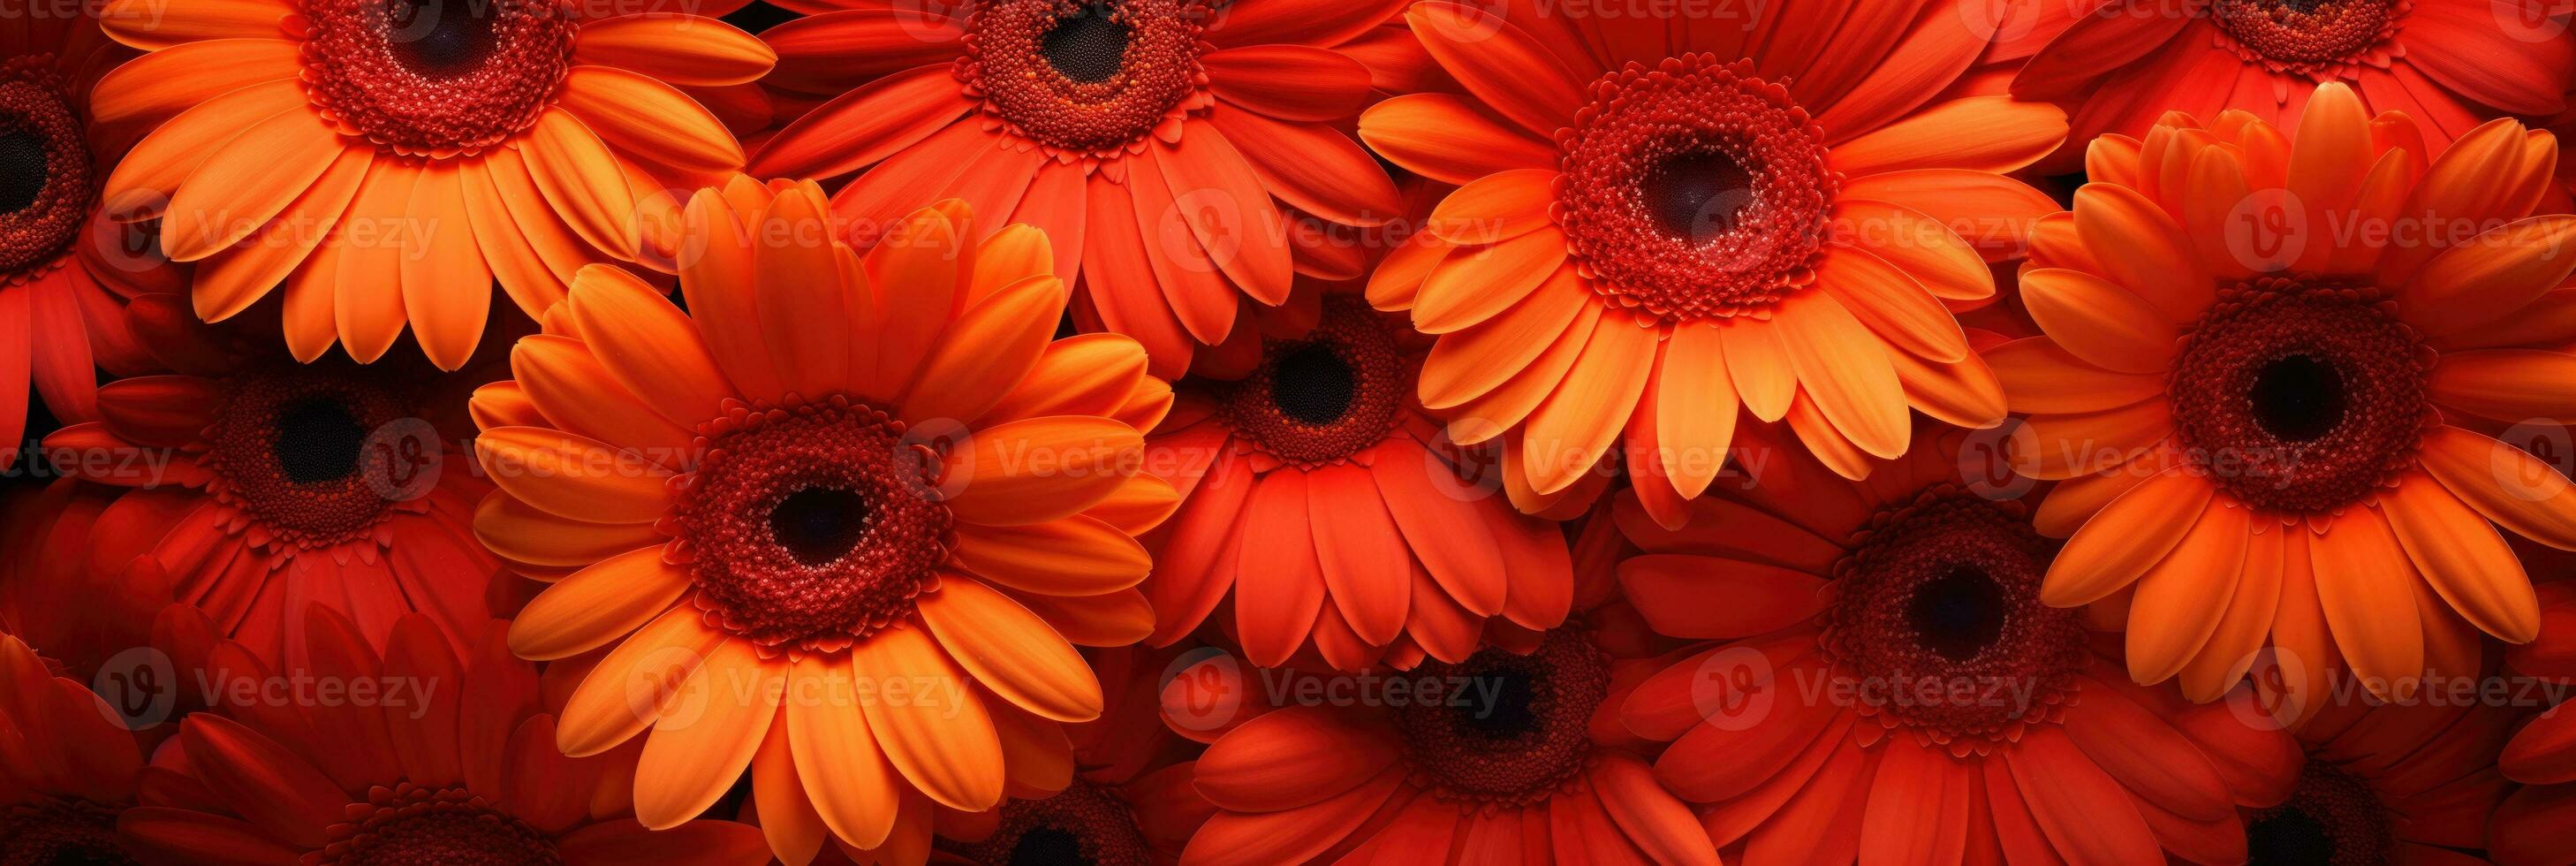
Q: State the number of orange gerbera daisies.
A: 4